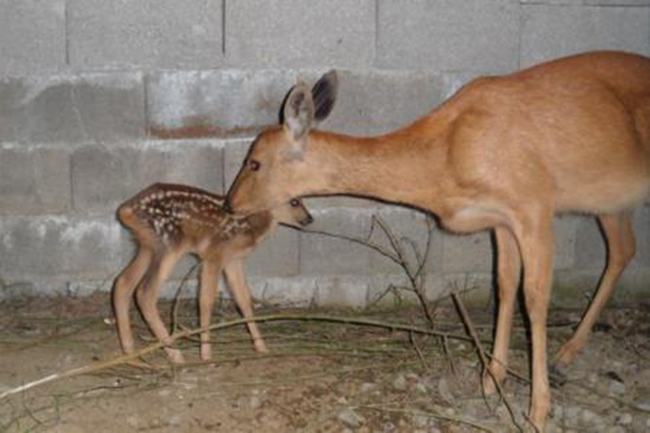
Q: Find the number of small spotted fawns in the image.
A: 1